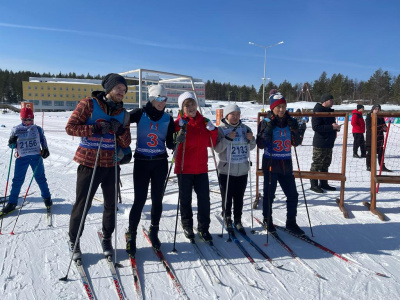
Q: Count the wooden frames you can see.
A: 2